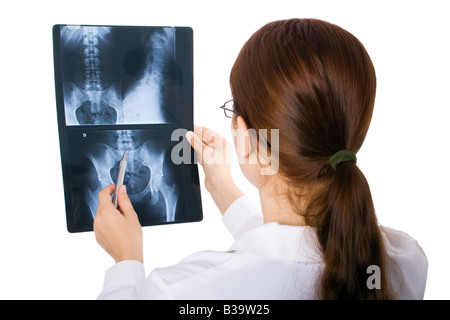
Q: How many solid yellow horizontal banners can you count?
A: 0